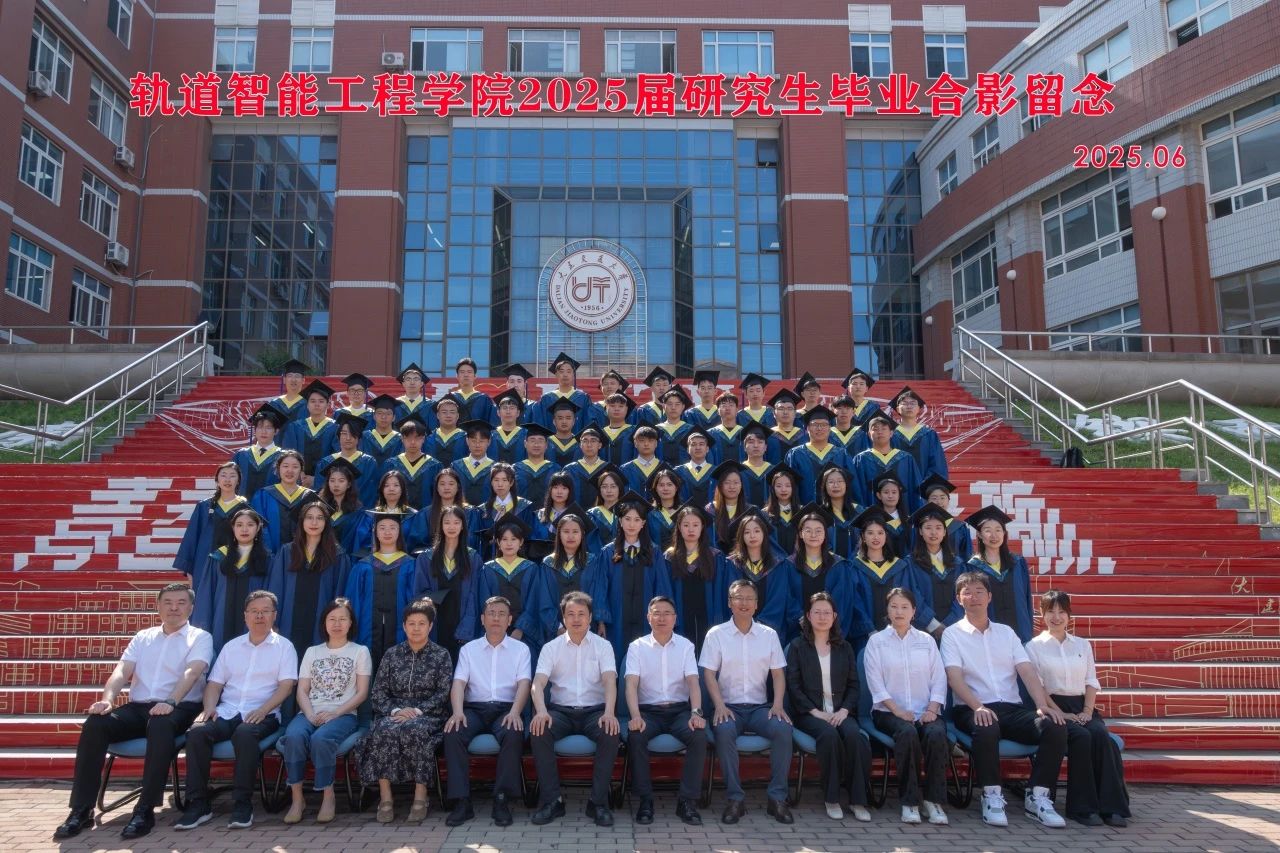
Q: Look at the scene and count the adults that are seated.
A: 12